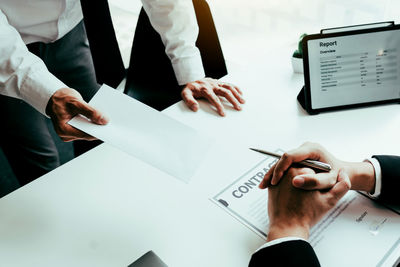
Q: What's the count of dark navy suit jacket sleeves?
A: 2